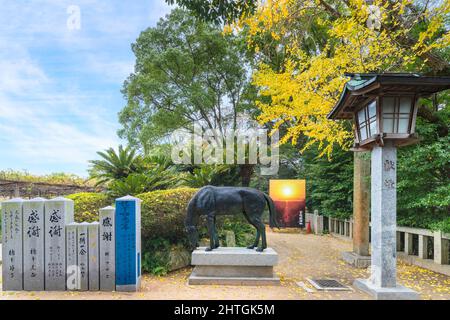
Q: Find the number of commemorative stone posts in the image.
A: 8